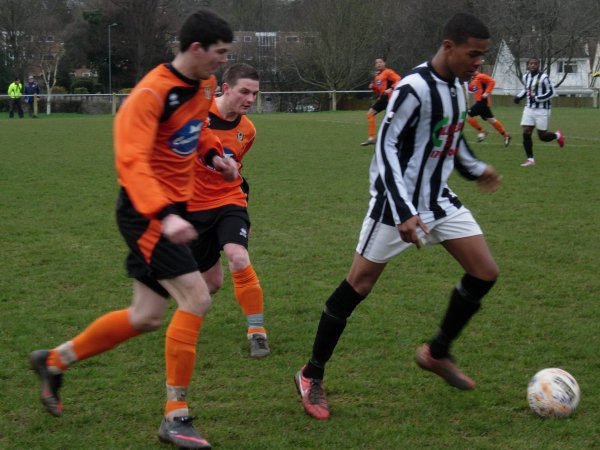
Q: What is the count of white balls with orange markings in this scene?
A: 1